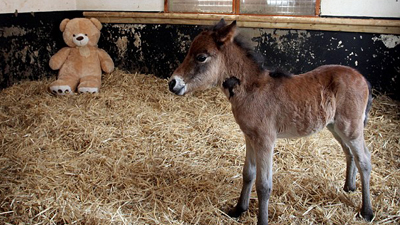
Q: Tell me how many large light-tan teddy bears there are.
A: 1